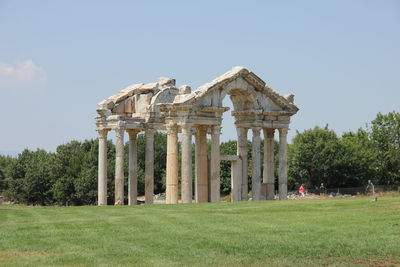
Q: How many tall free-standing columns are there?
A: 12